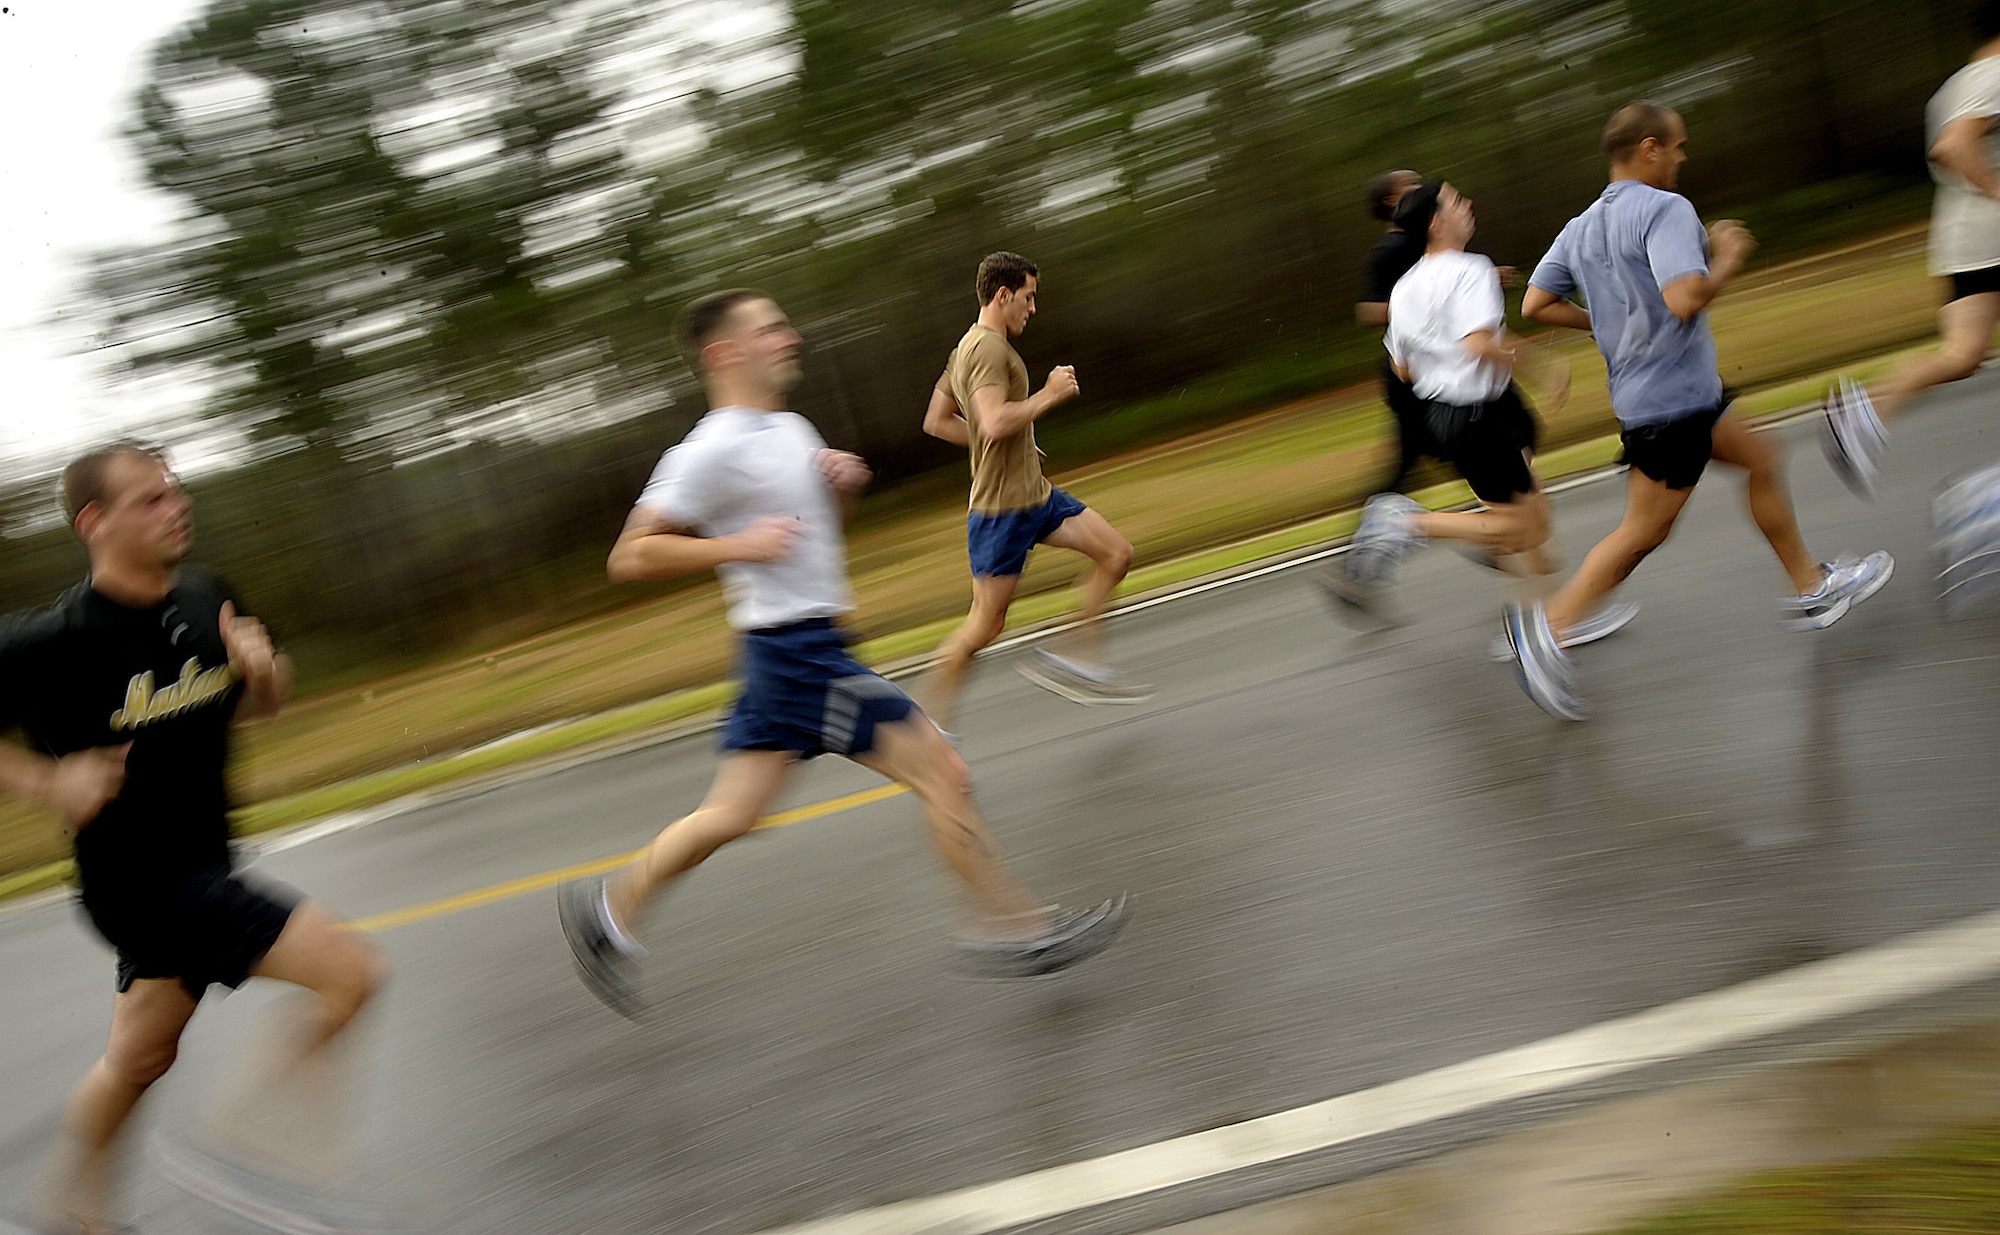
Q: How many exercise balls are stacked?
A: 0